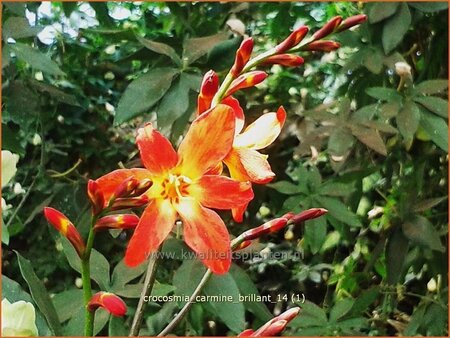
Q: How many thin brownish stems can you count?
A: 2